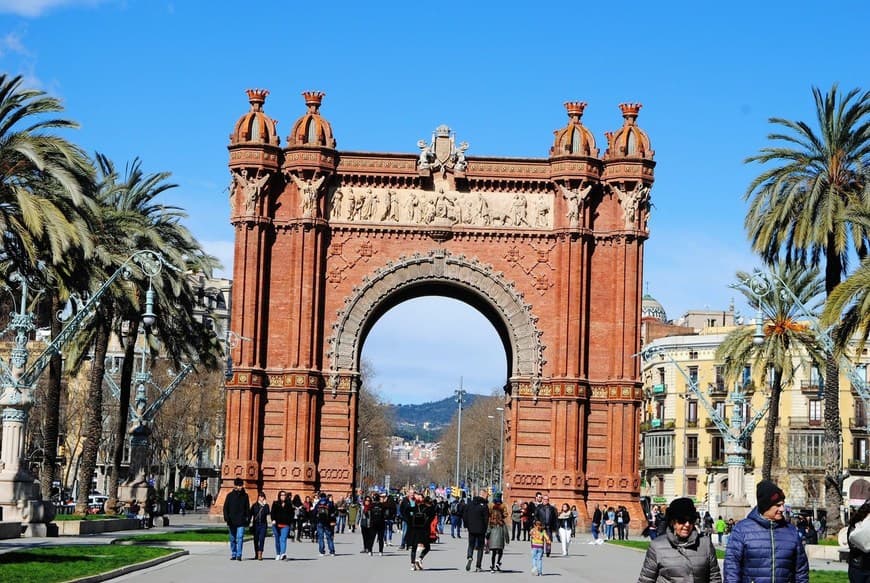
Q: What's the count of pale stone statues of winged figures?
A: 4